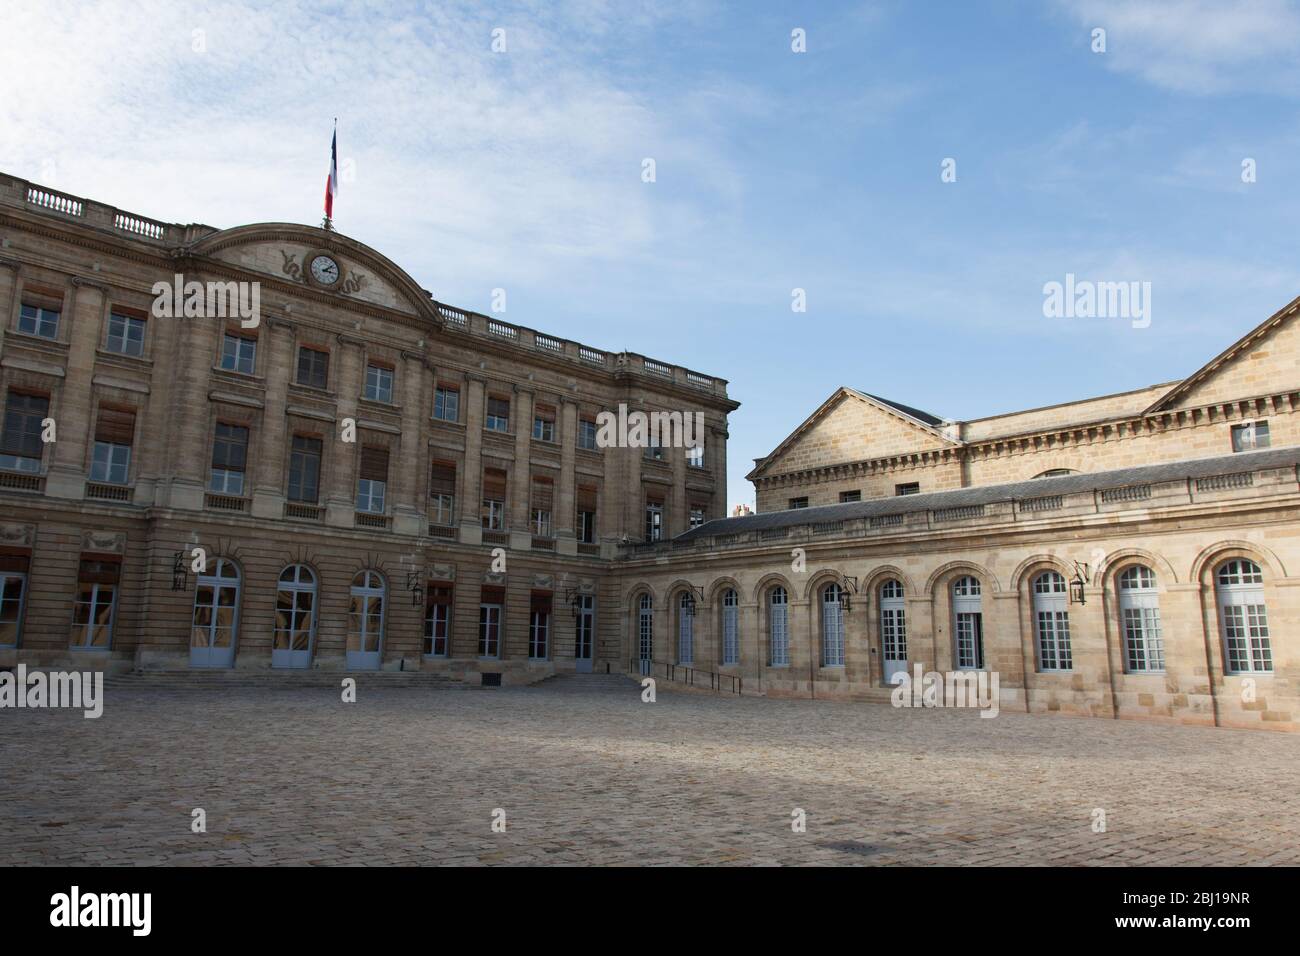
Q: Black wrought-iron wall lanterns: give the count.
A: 6